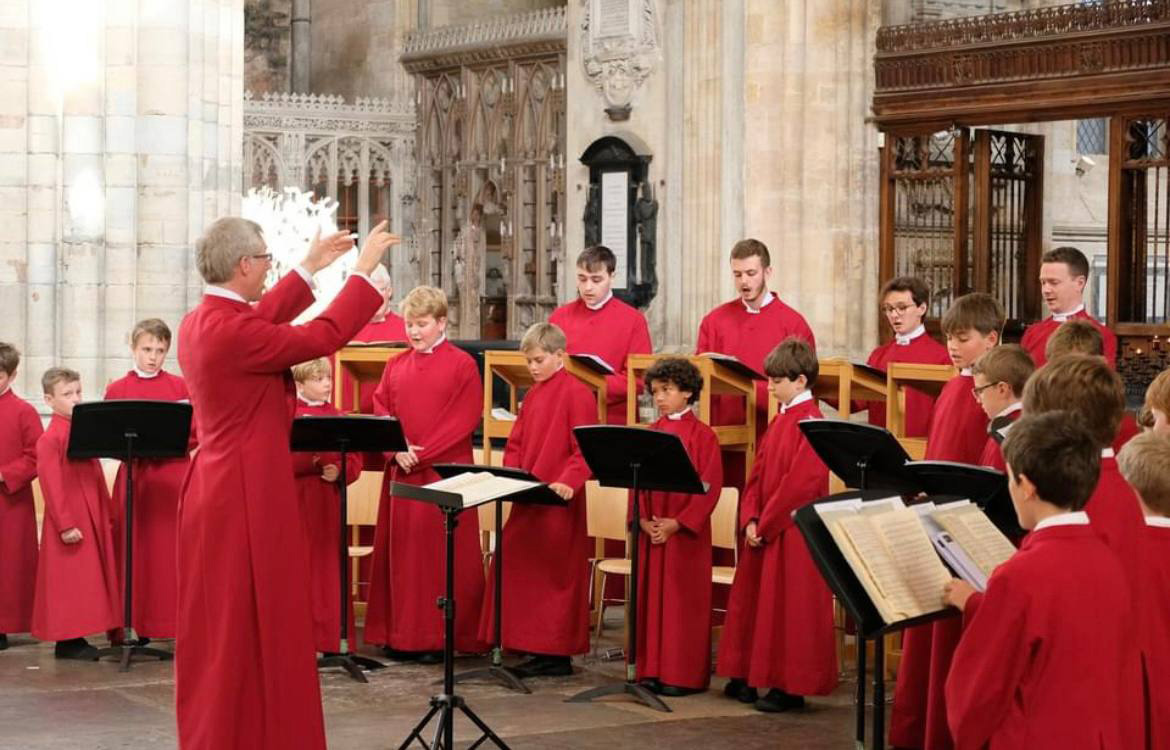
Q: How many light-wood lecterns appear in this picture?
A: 5